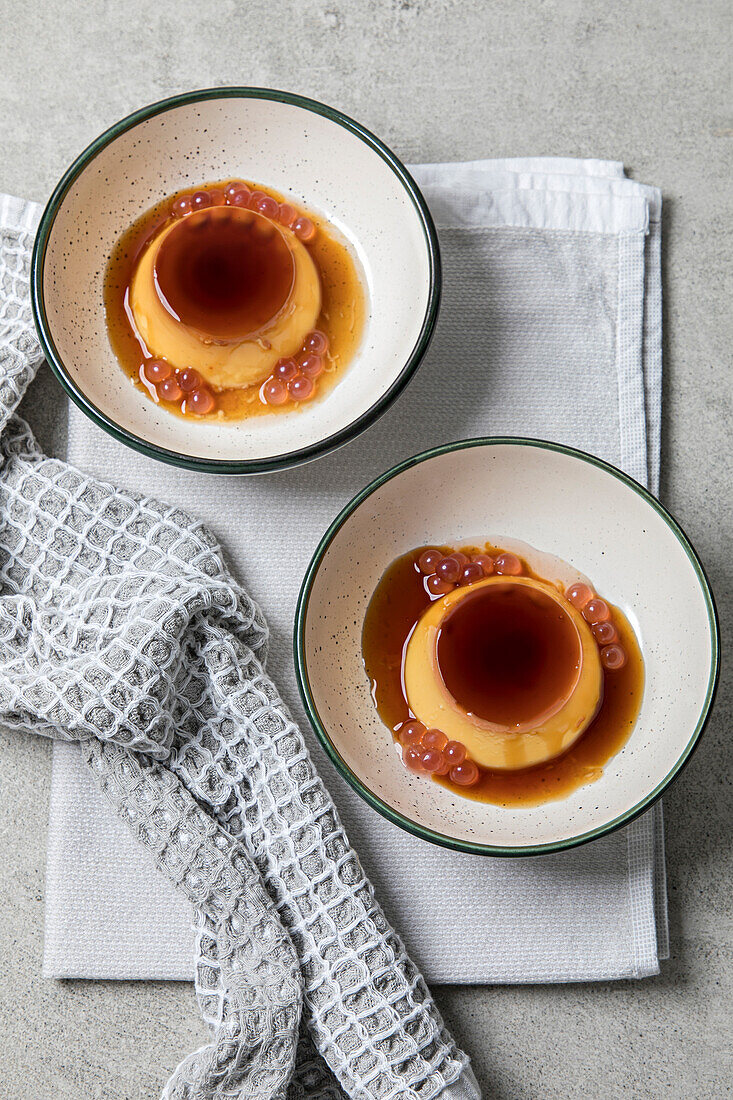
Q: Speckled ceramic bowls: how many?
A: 2